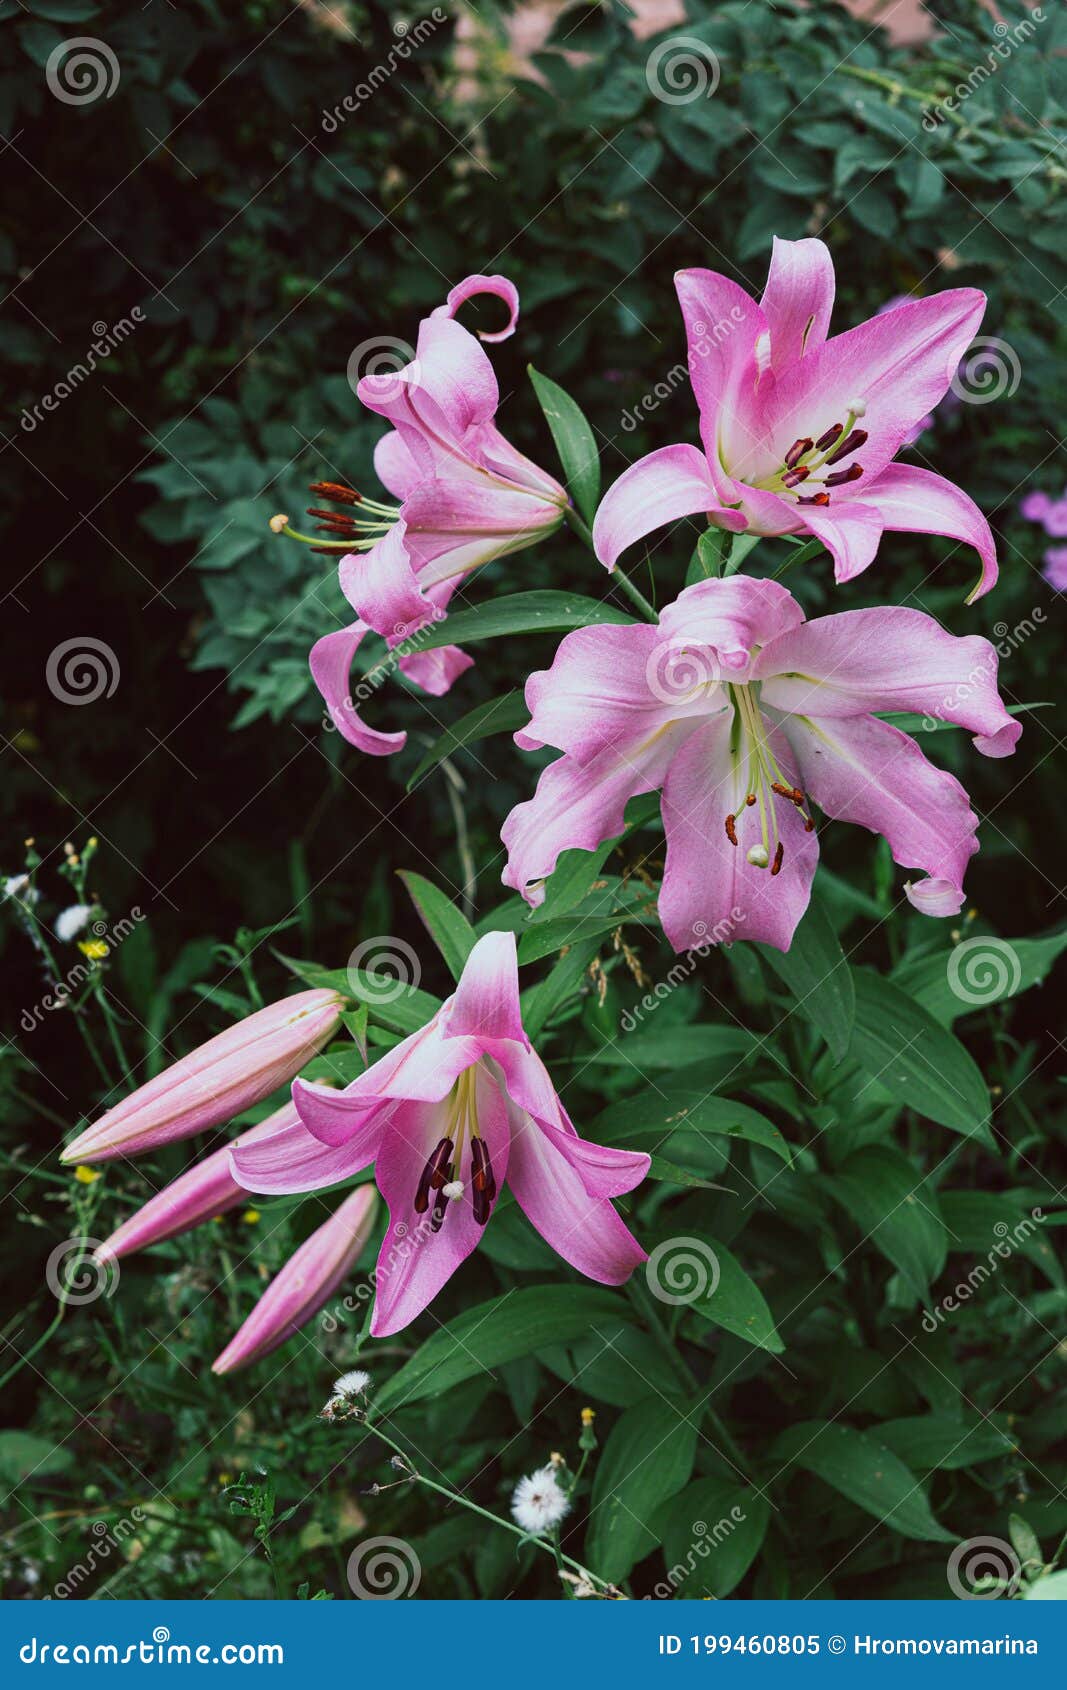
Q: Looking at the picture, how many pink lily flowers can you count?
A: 4